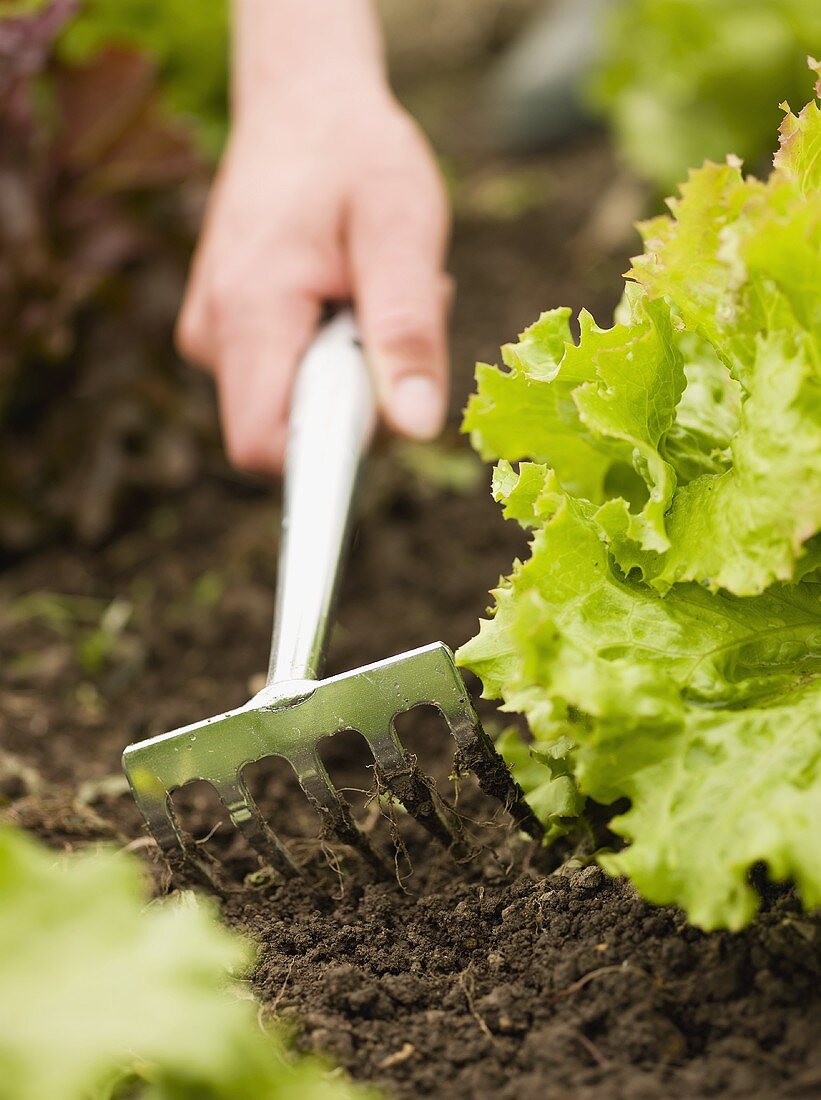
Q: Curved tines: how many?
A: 5